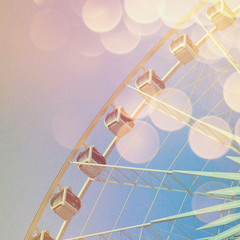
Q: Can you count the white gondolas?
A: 7